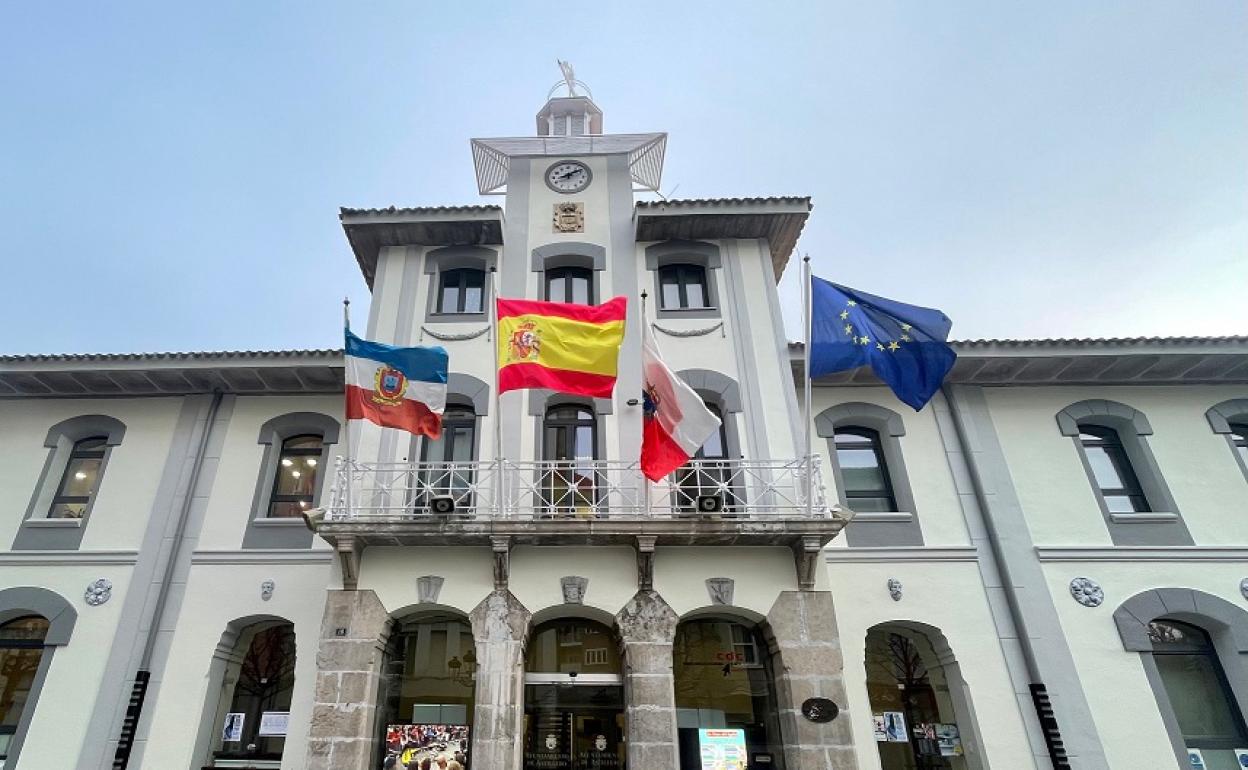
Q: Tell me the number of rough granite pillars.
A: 4